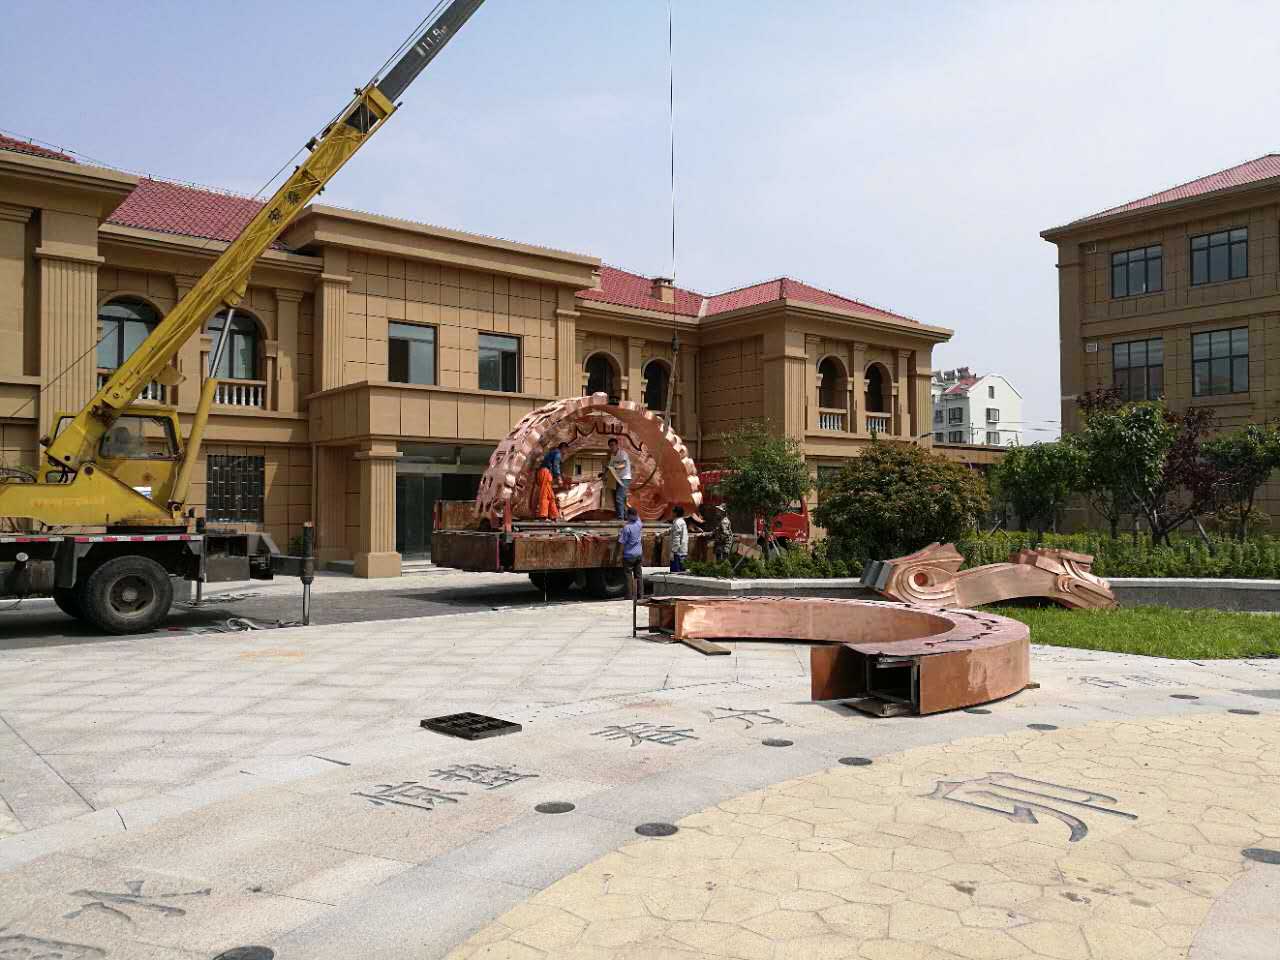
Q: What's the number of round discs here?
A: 10